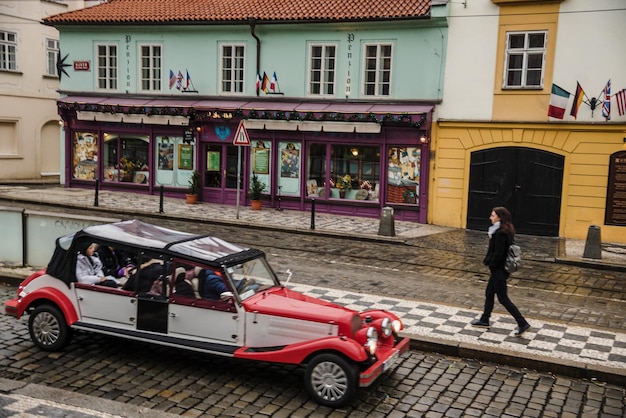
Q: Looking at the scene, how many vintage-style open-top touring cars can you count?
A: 1